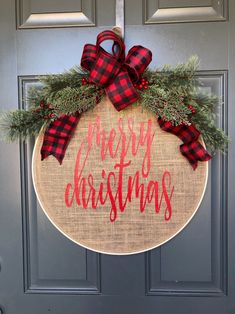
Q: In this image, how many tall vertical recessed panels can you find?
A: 2